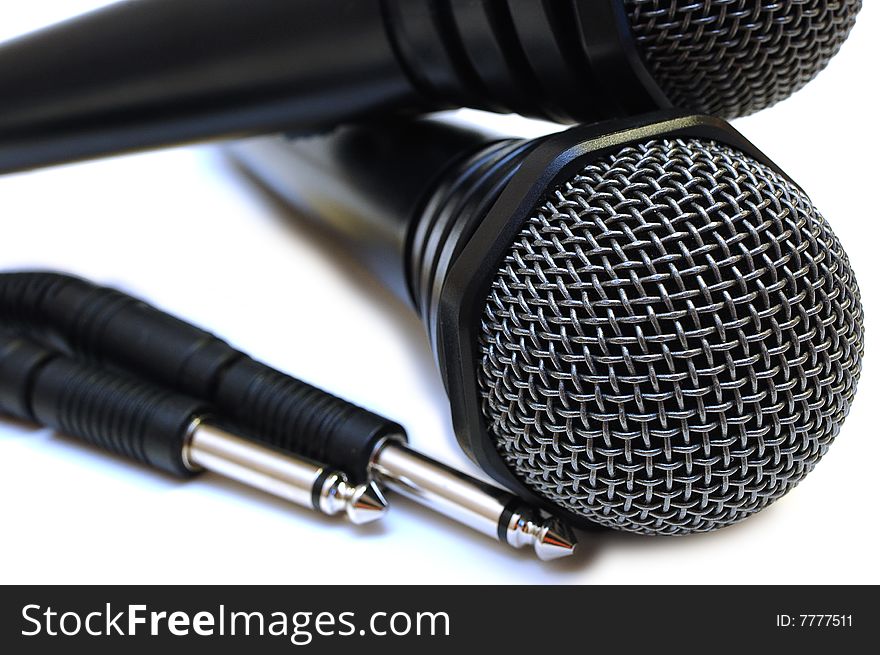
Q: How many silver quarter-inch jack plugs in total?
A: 2